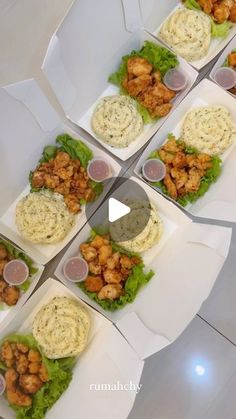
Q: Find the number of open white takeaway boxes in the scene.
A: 8